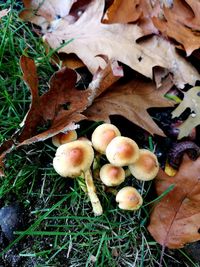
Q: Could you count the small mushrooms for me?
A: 7